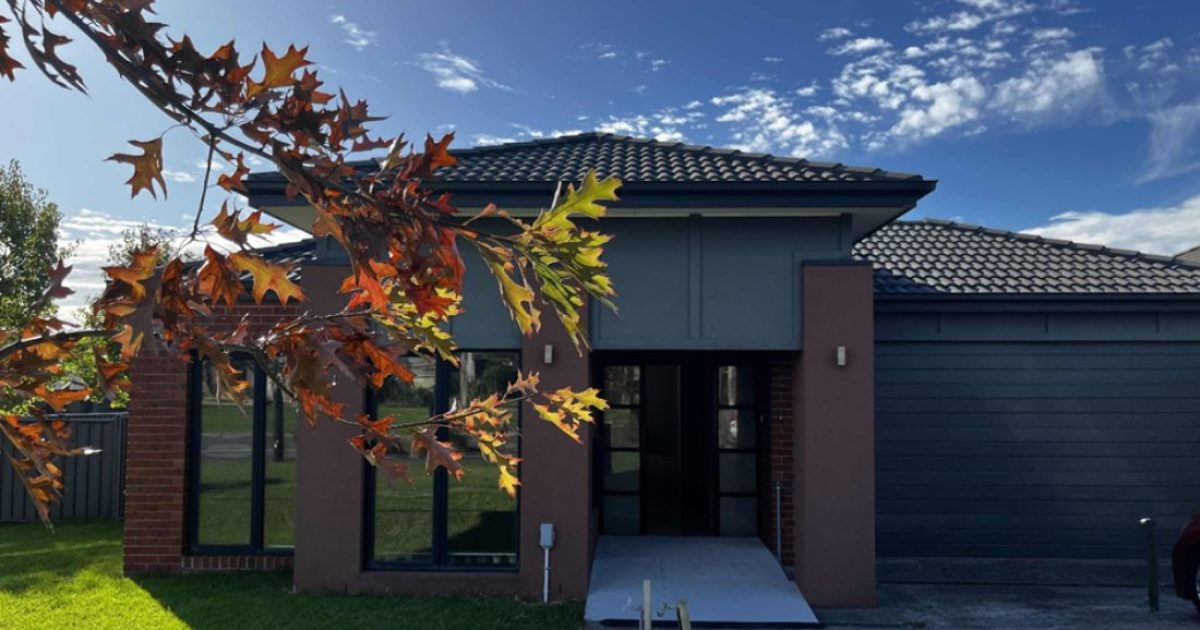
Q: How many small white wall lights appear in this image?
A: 2